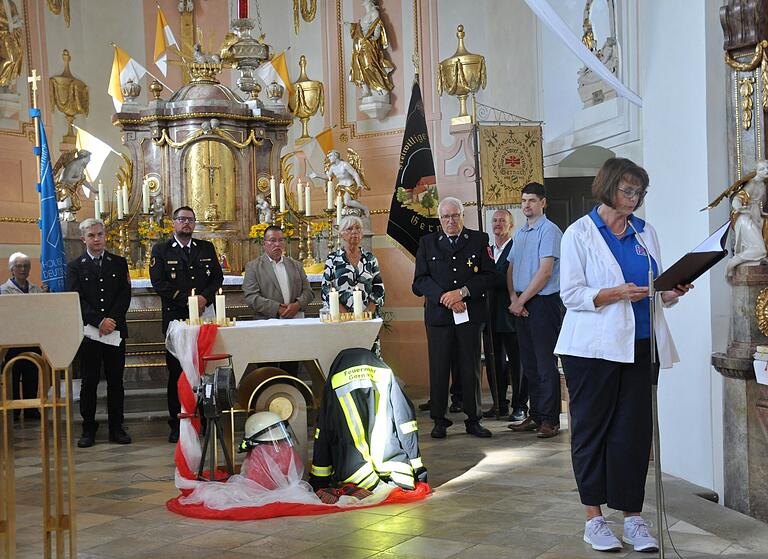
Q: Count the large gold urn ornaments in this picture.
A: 3